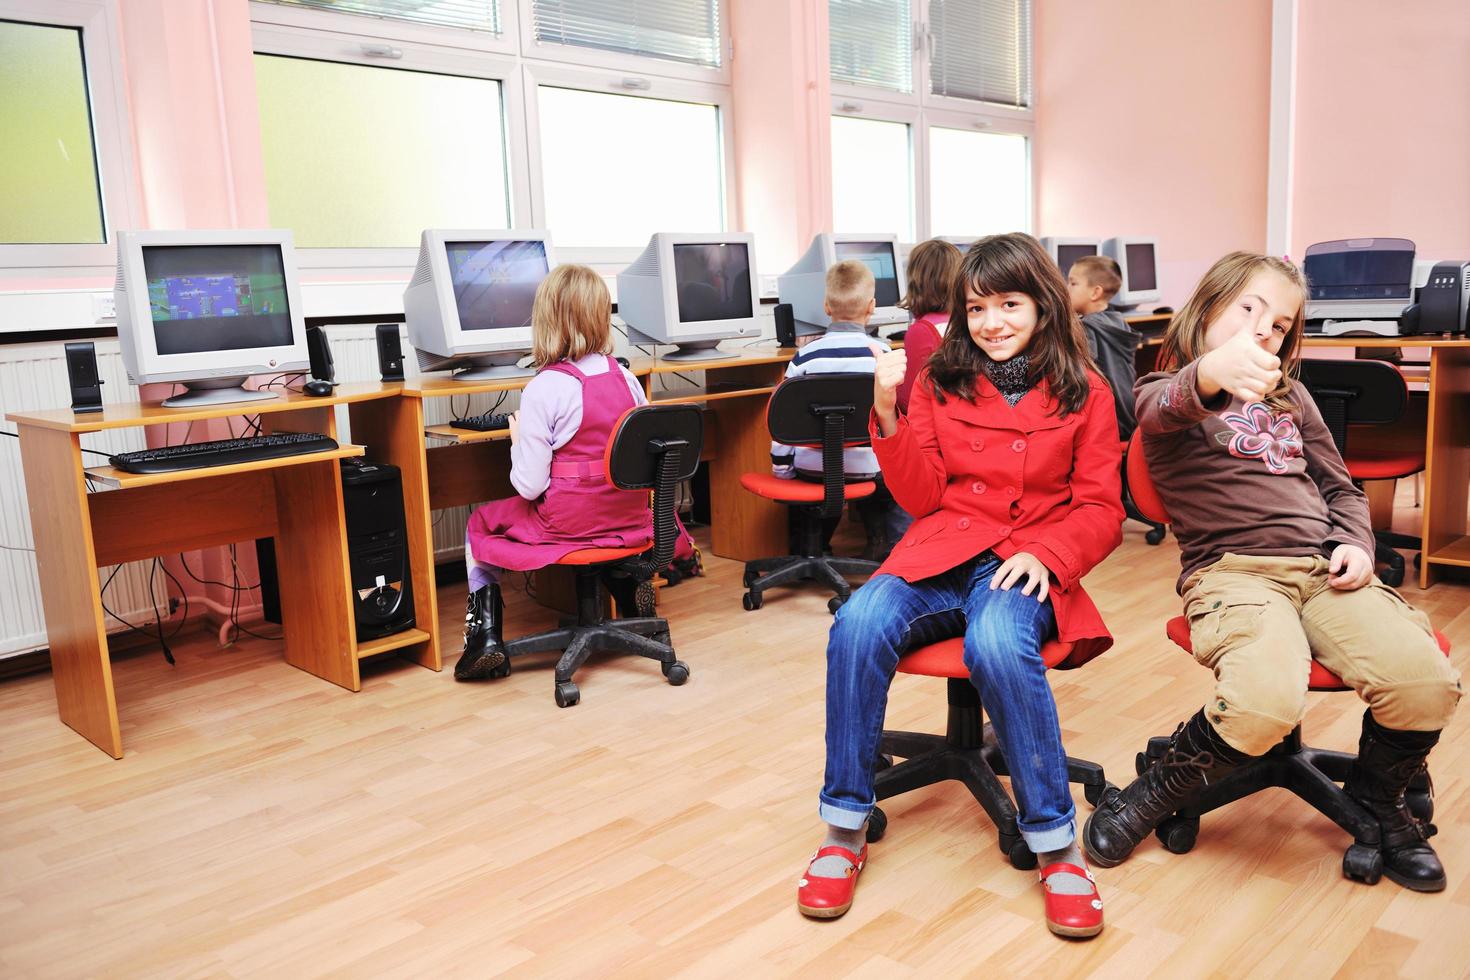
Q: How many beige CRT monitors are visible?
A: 7